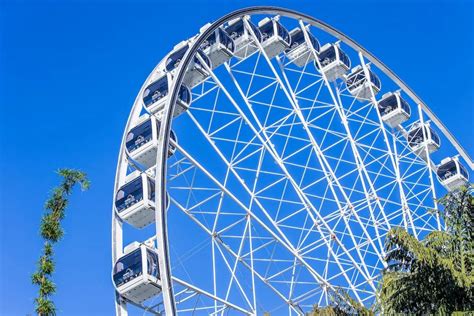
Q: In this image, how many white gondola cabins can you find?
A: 14